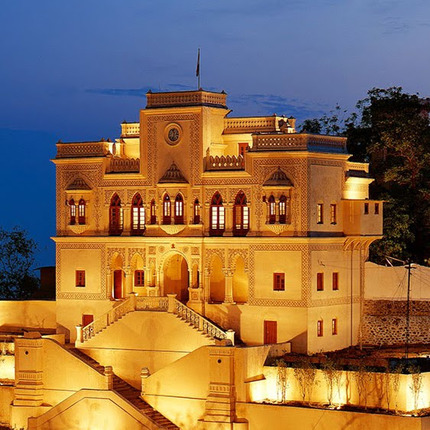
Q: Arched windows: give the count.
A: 12